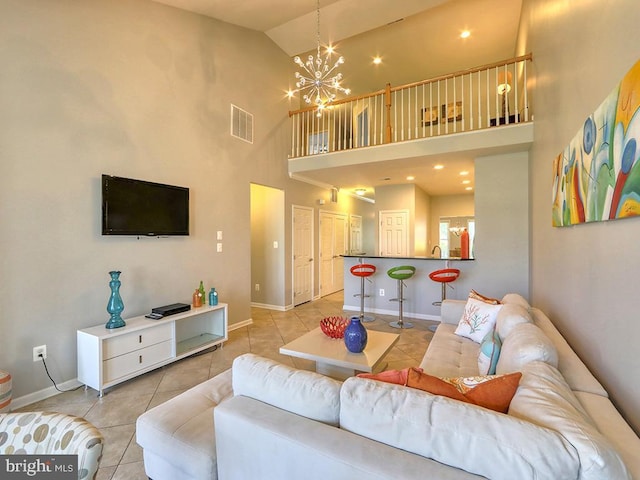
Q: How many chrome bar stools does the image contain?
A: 3